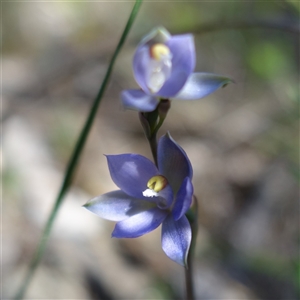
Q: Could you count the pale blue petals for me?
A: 11